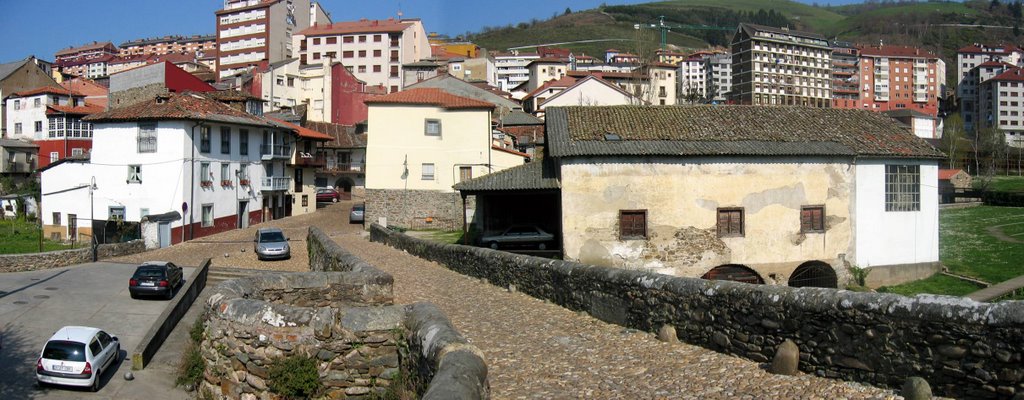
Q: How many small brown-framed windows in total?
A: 3